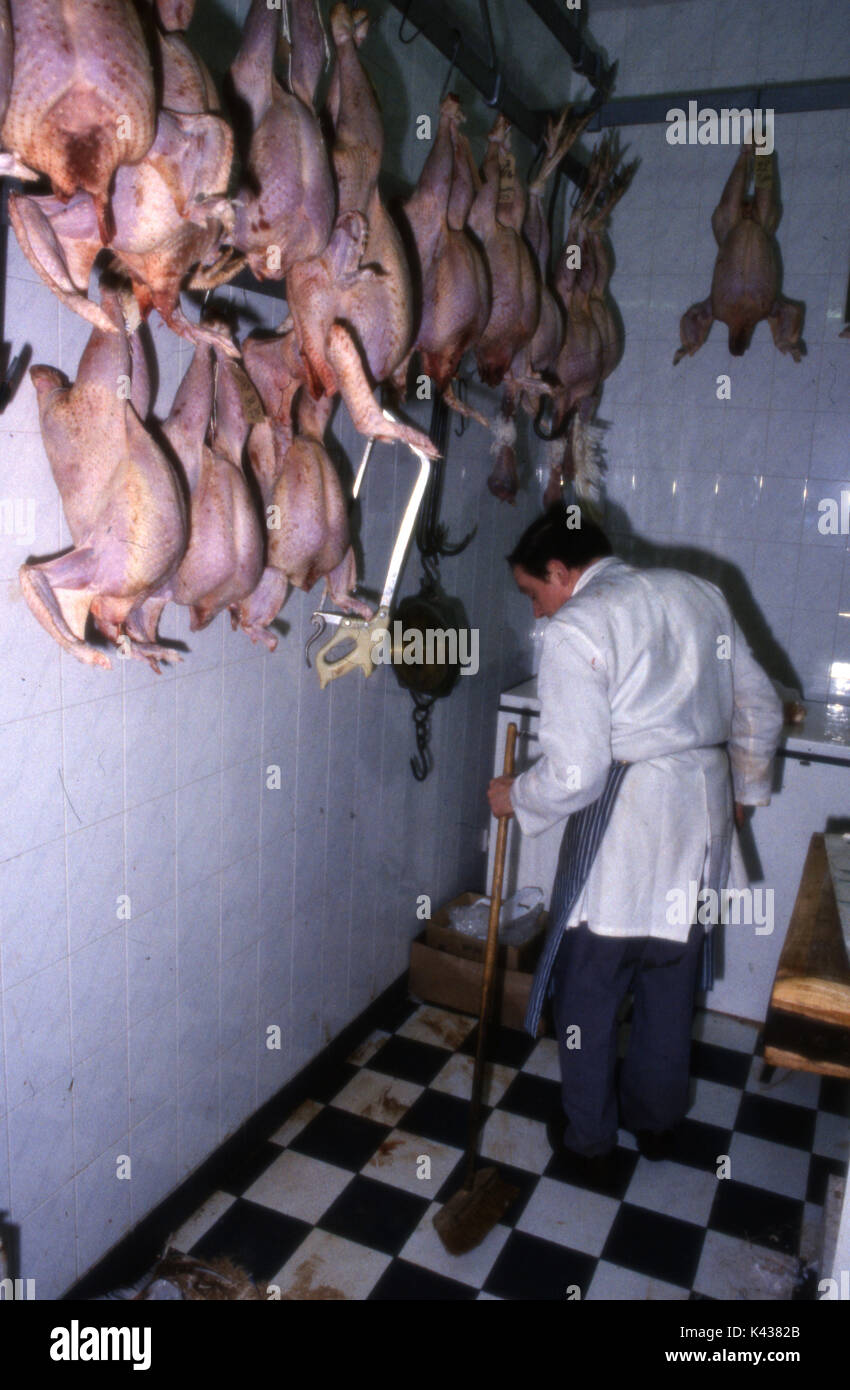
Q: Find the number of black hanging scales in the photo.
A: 1